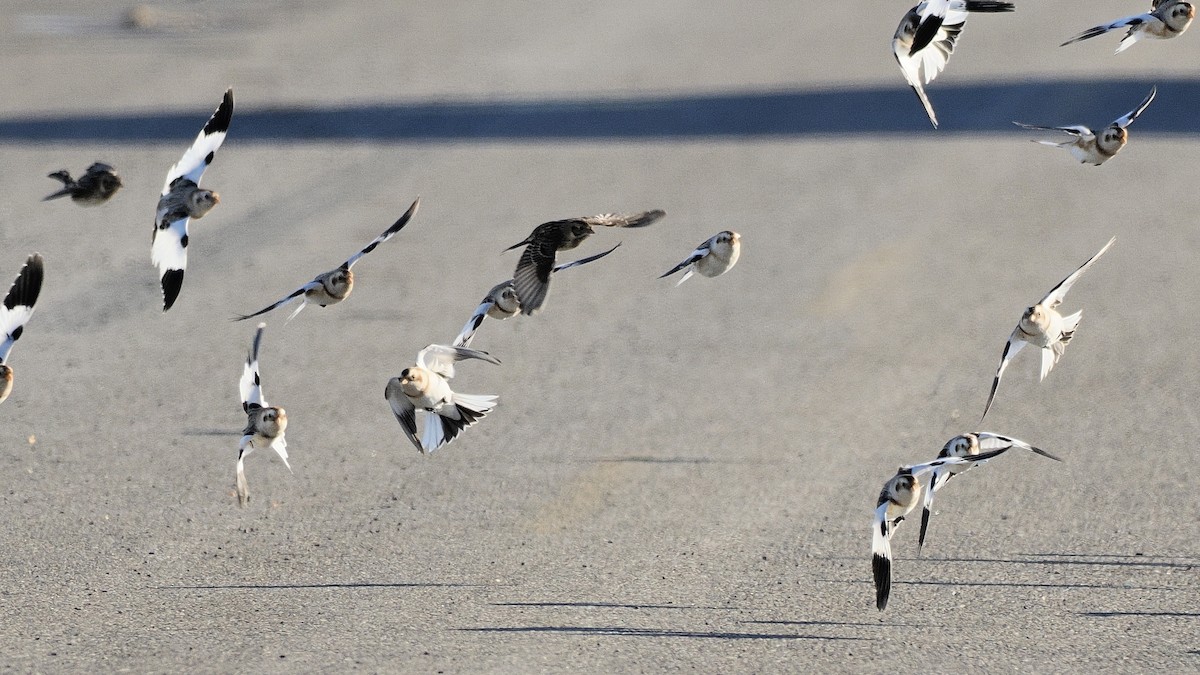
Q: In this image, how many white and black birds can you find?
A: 13